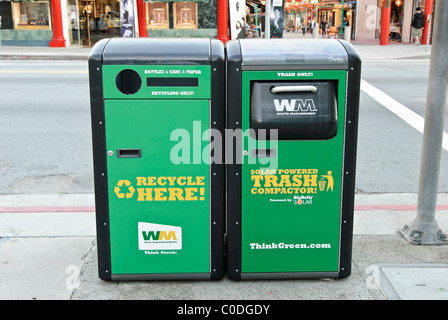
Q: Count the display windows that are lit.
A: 3